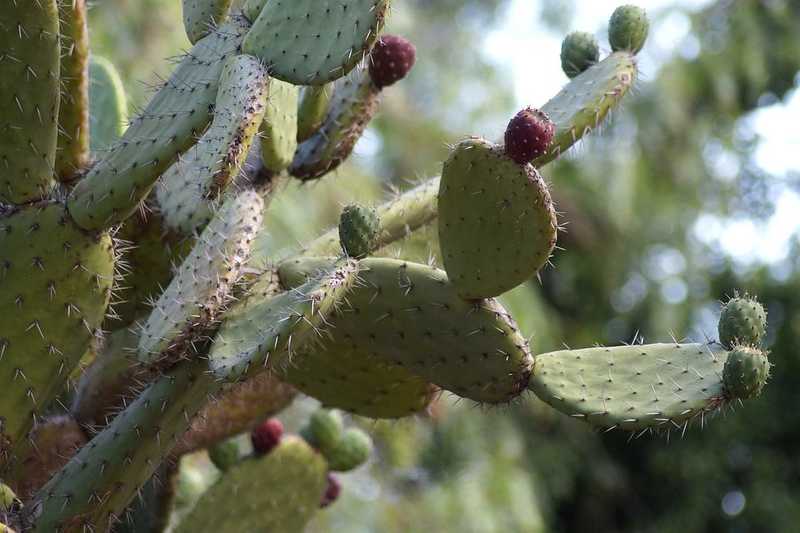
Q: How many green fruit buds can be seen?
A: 8